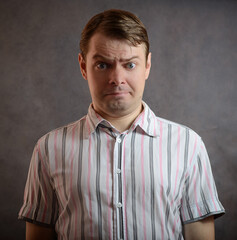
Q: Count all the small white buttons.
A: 3